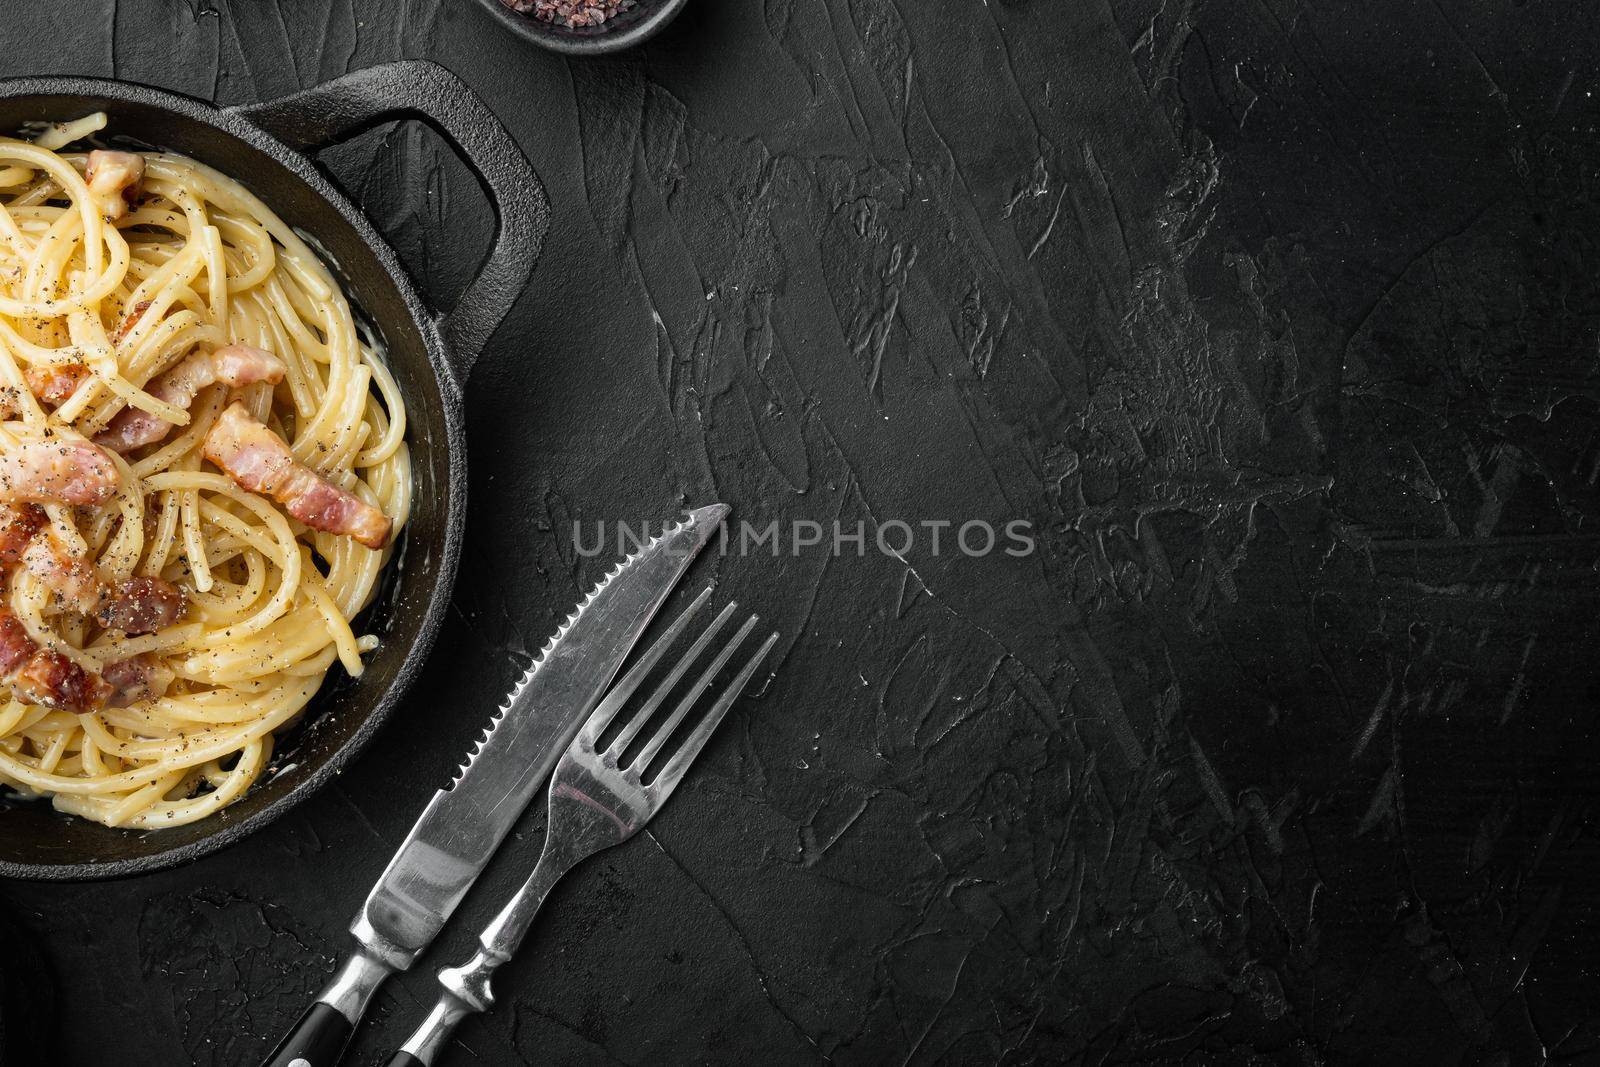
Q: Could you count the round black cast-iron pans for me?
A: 1